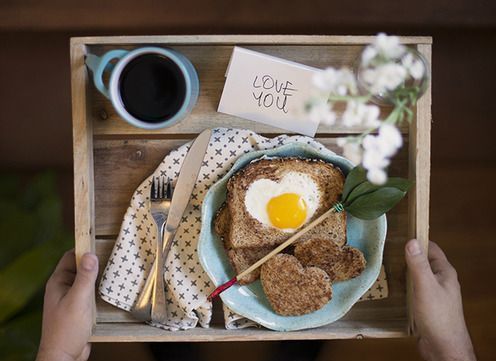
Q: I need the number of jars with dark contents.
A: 1